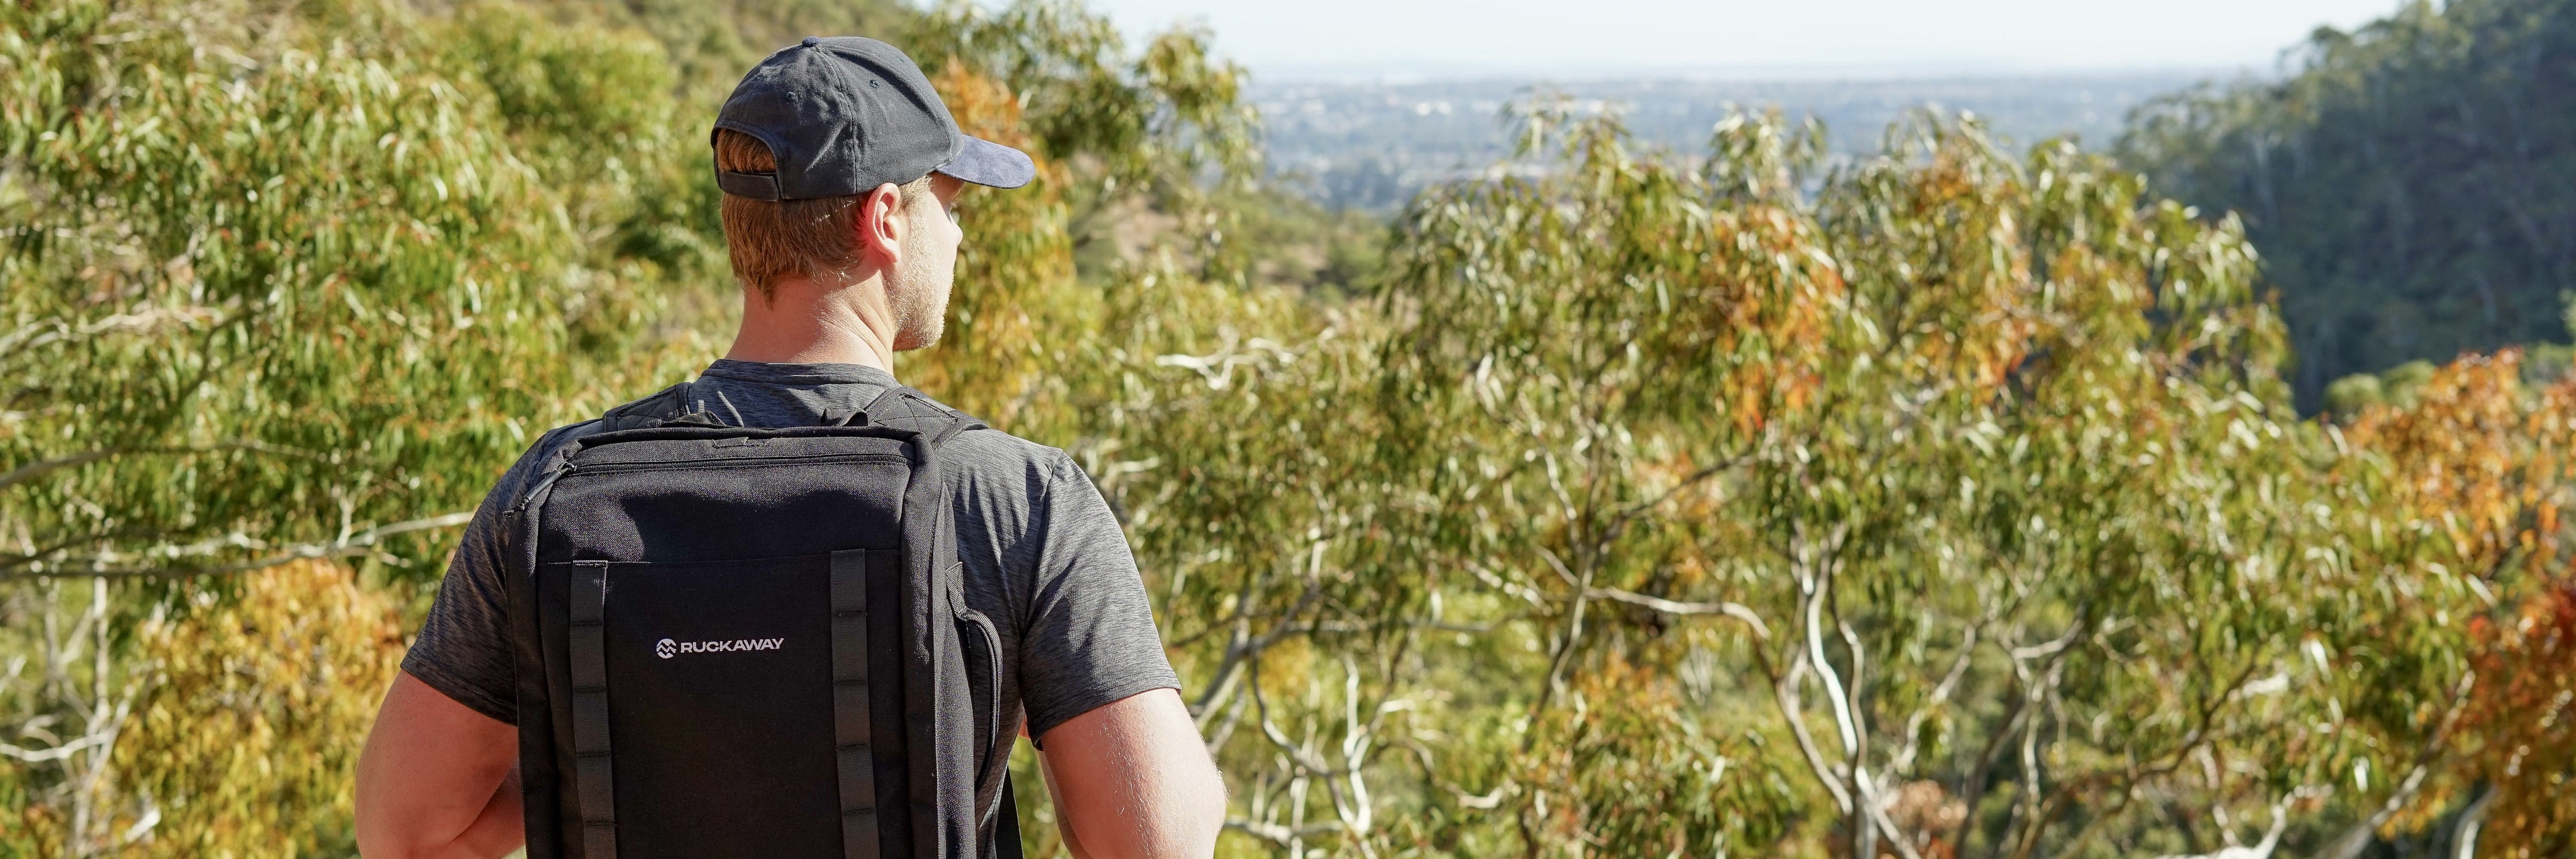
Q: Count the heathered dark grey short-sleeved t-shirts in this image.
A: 1